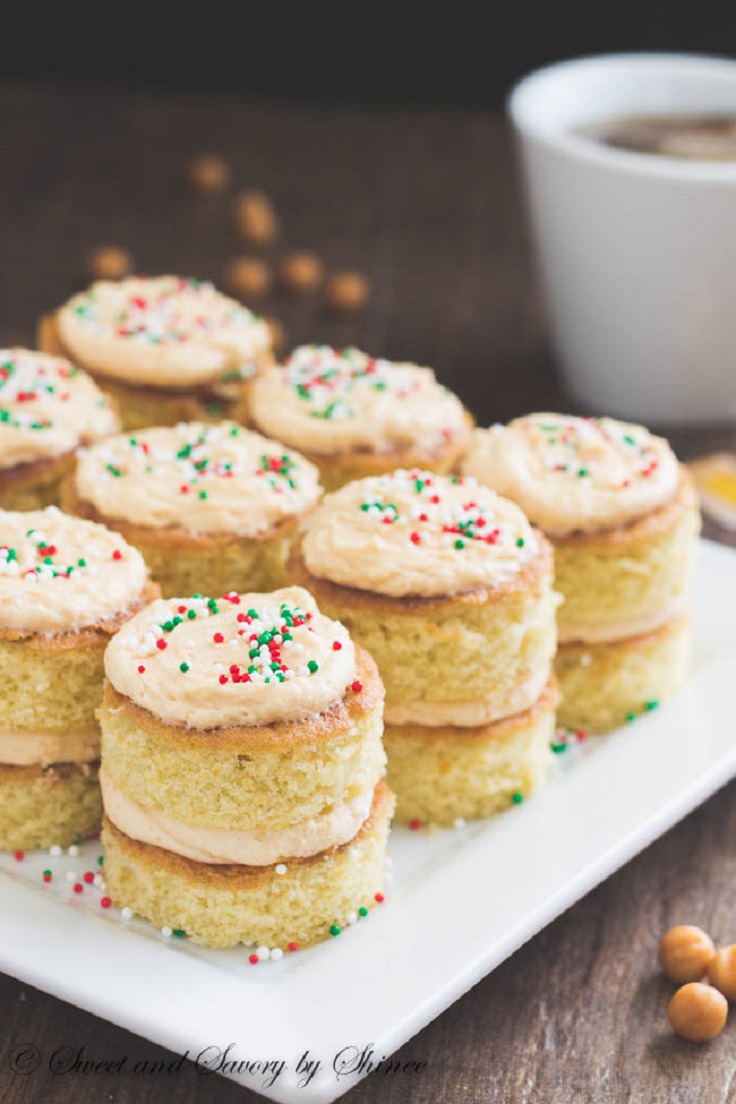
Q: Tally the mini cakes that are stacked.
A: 8